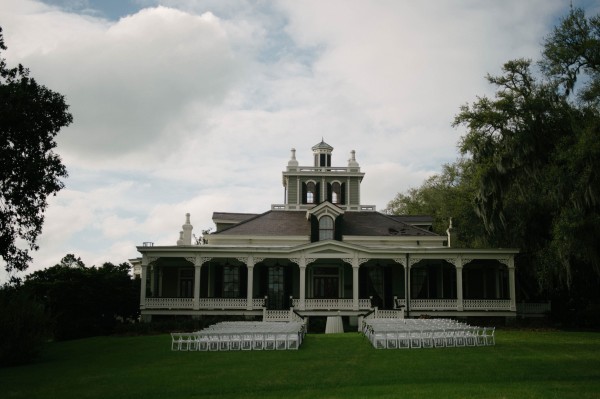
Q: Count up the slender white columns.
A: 8